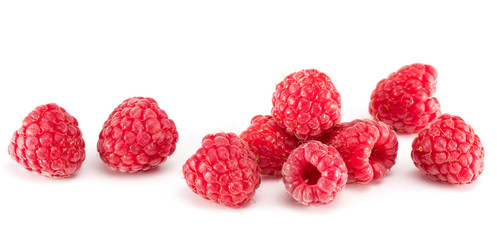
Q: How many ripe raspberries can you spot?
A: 9